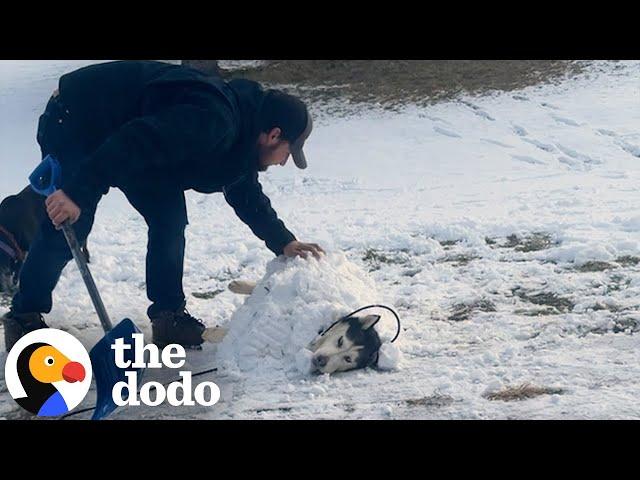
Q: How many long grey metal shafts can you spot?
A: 1